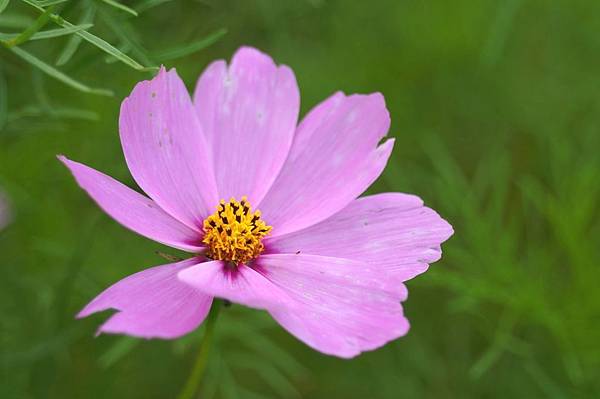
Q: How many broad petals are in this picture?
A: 8